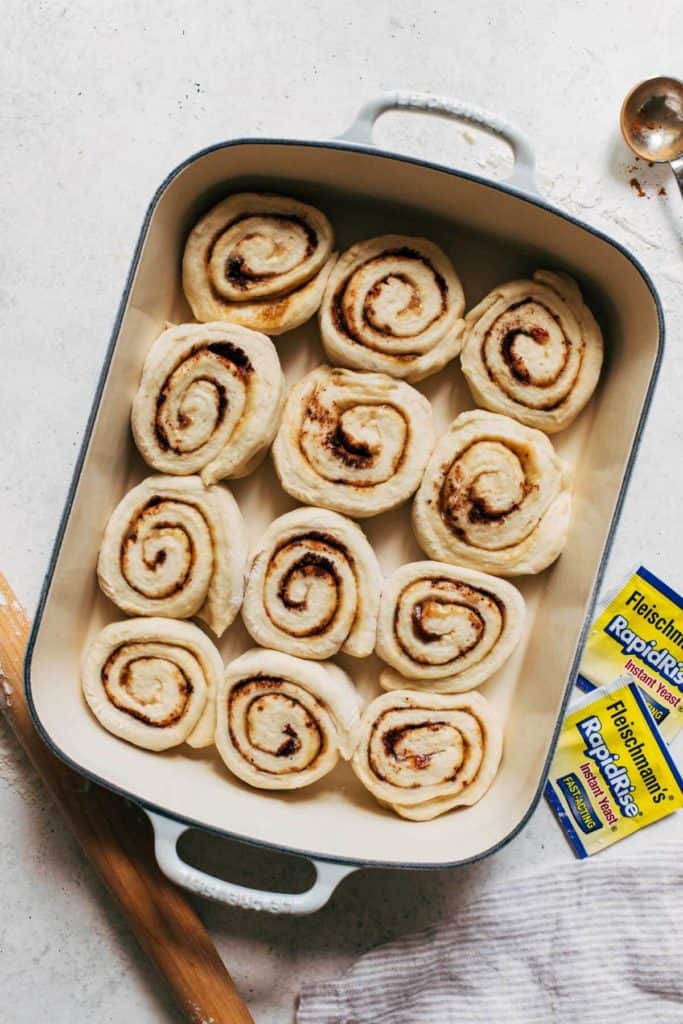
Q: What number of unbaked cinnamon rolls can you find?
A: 12